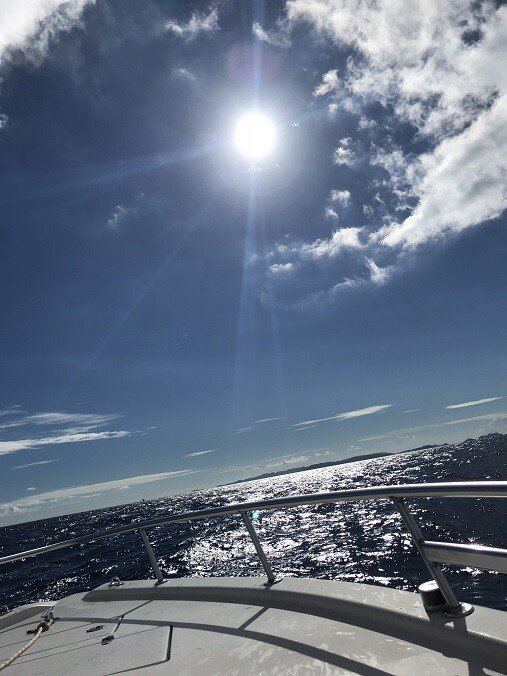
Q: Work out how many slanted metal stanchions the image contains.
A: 3